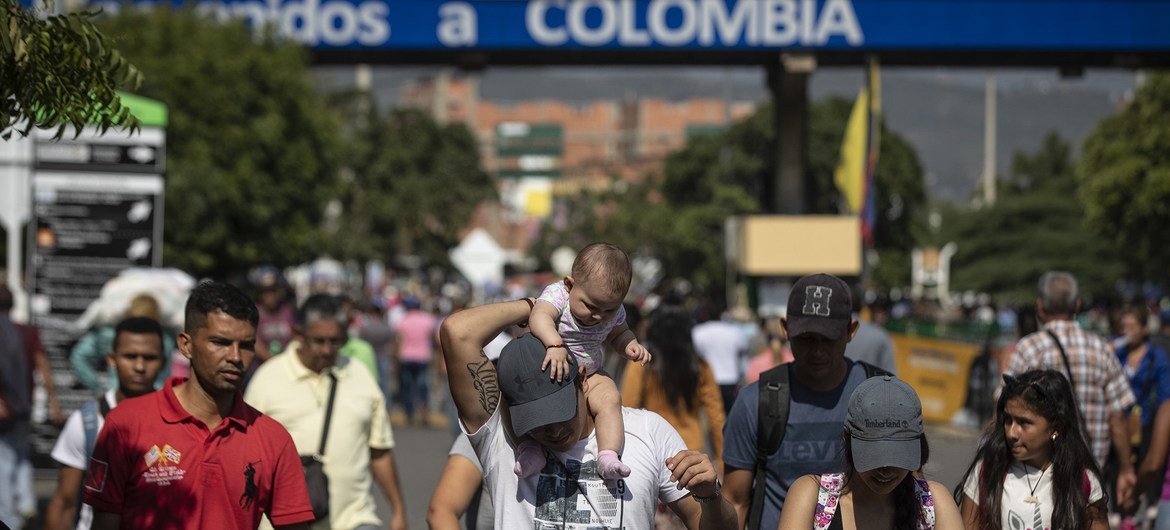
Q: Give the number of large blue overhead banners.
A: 1